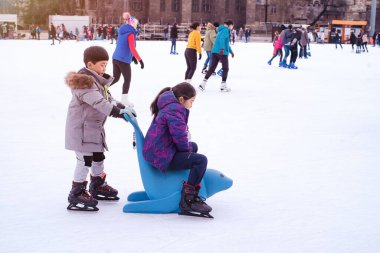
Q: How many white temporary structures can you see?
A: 2